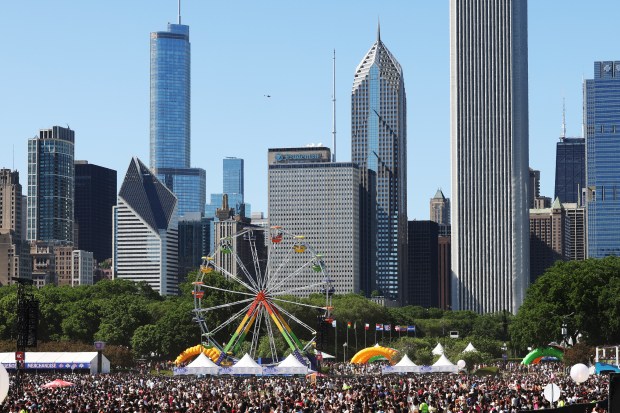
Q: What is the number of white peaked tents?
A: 7